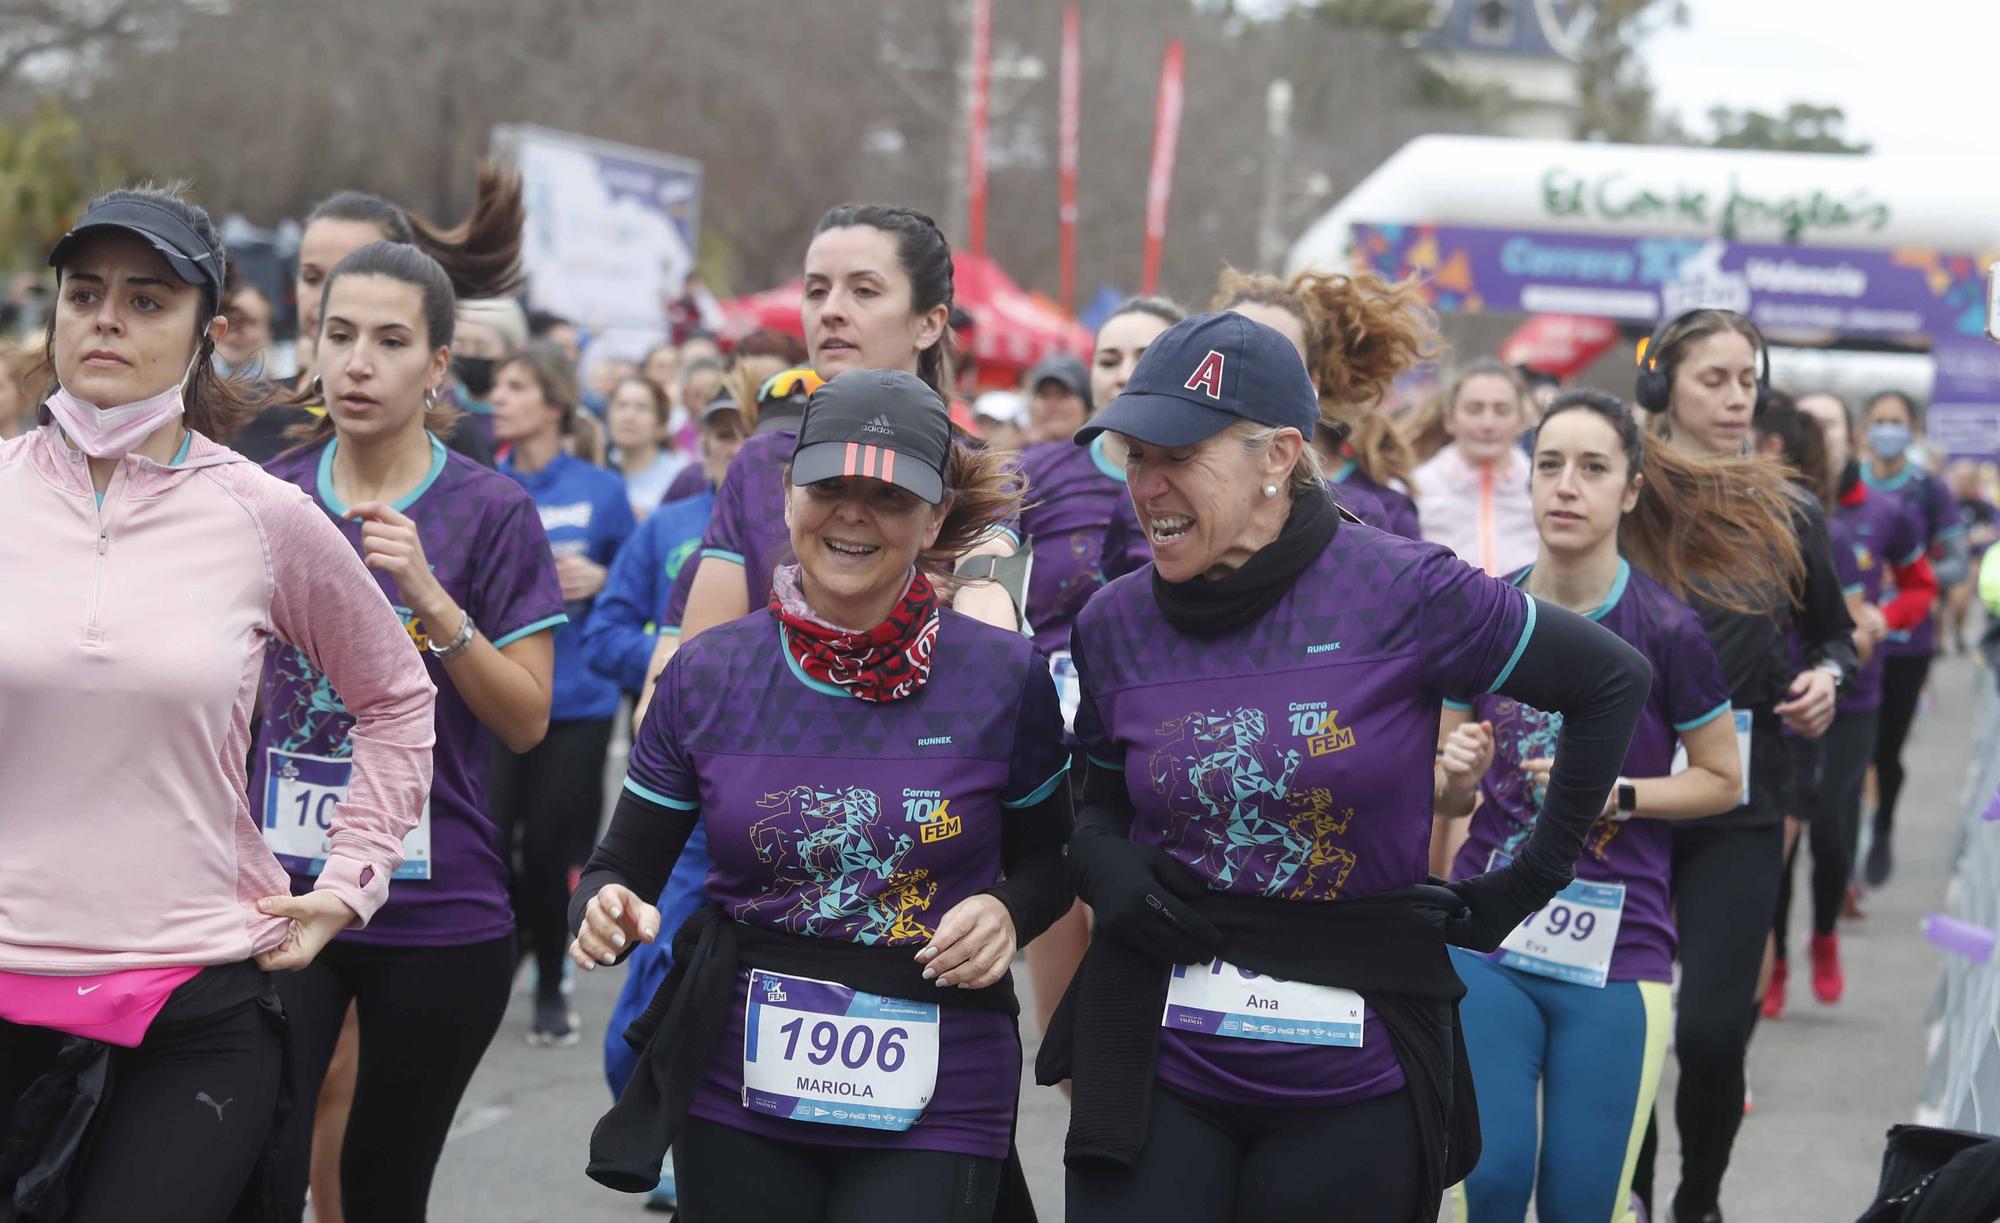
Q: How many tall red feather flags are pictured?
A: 3